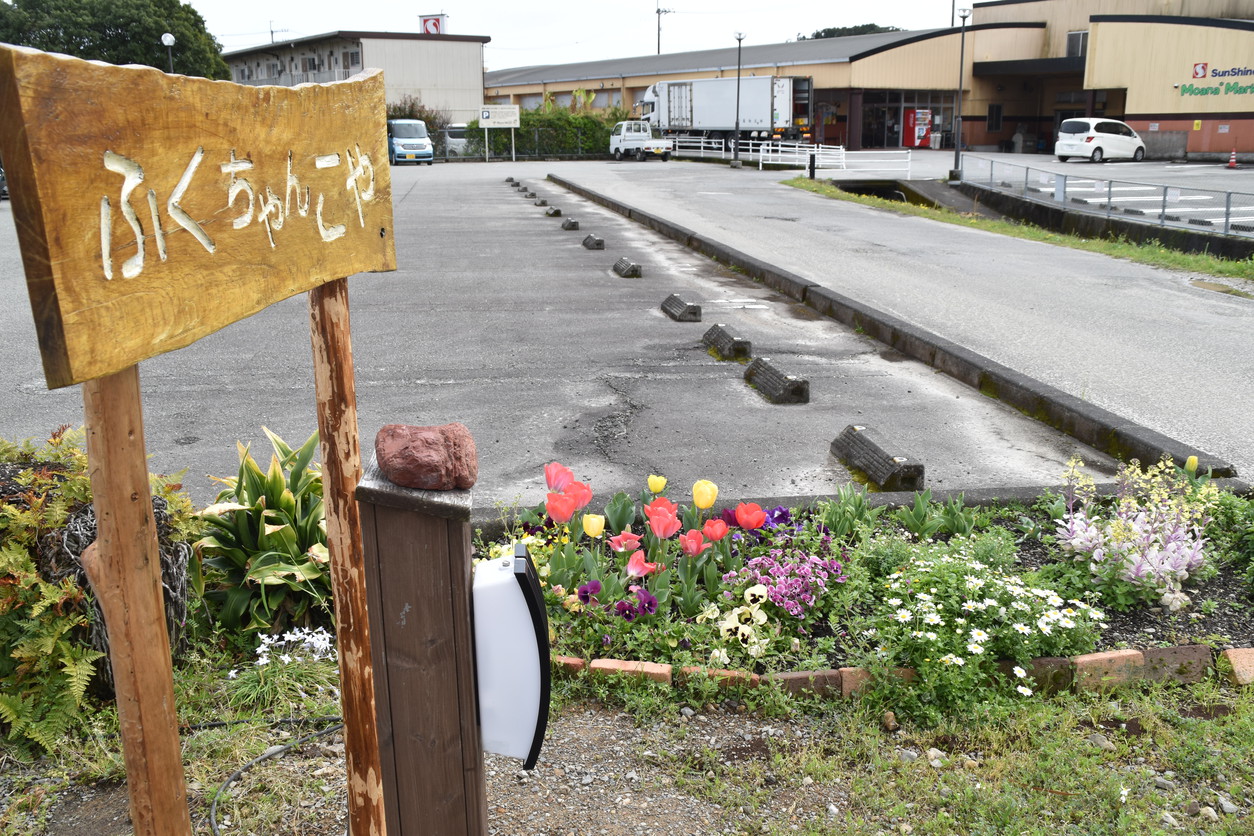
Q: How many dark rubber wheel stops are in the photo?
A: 13